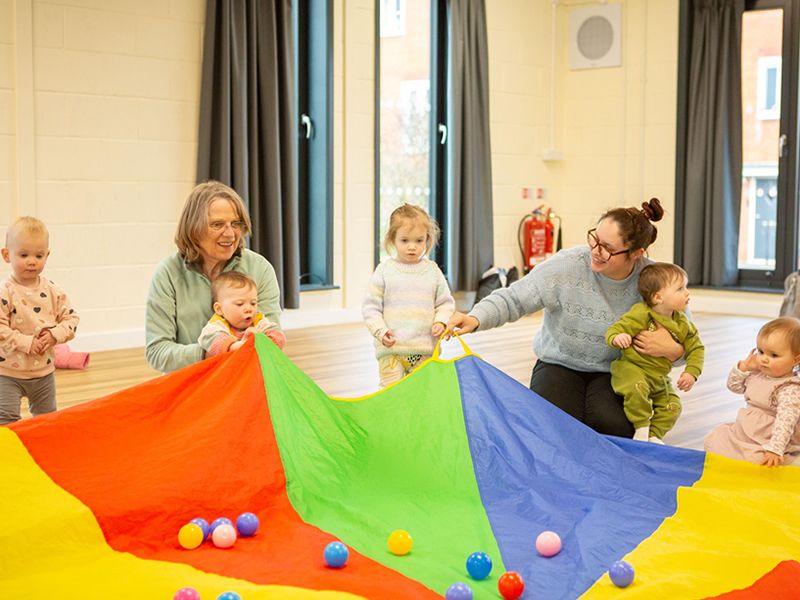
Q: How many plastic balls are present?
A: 14